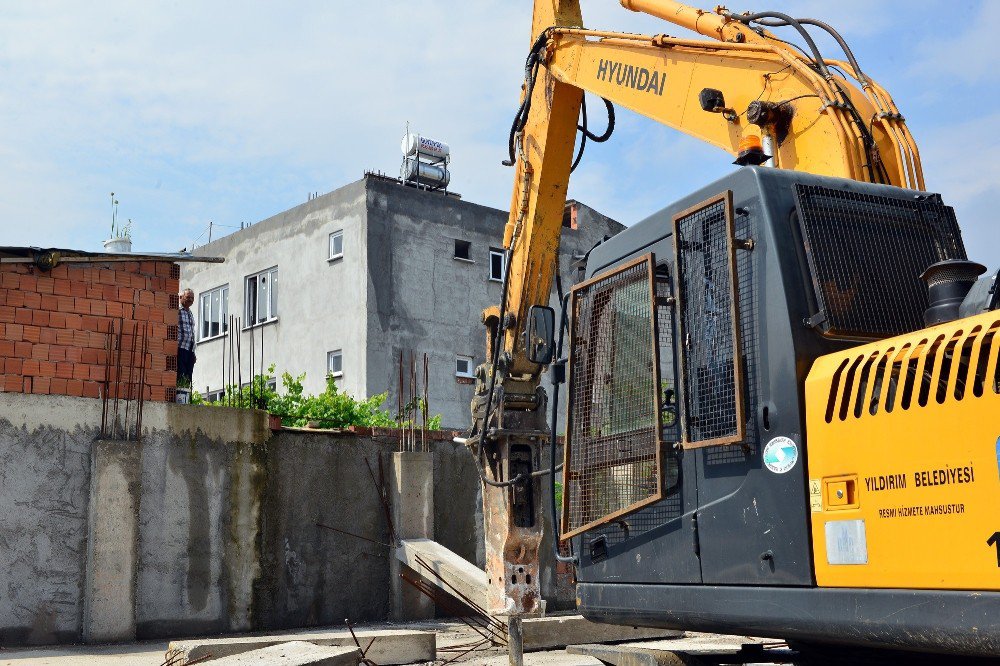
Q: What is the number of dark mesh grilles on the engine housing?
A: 1